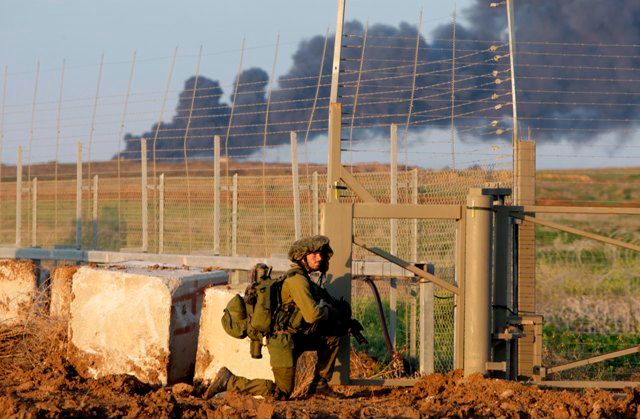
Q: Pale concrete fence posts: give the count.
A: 12